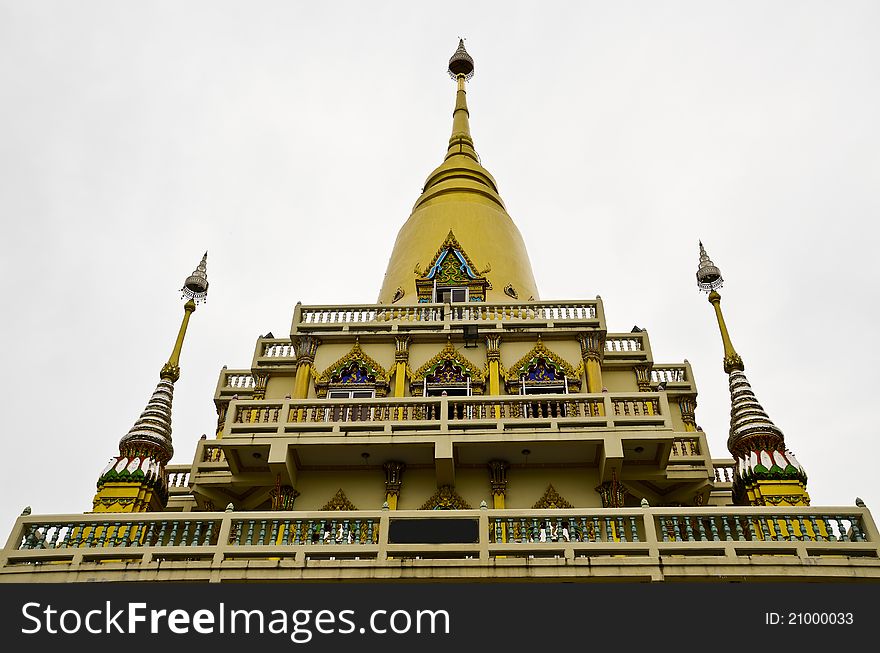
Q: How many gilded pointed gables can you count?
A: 7